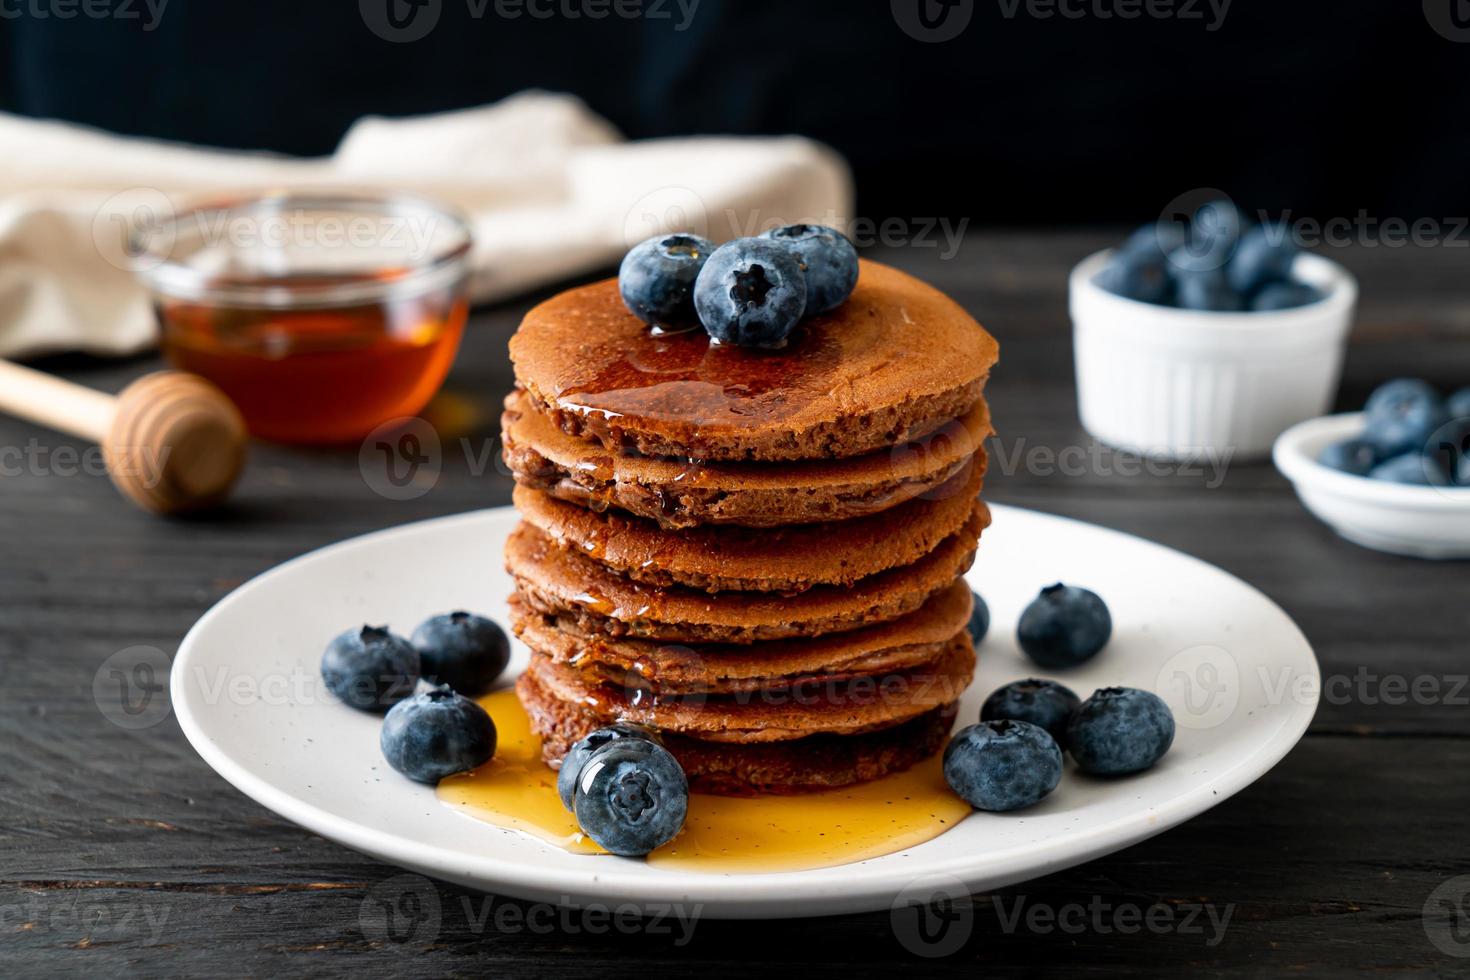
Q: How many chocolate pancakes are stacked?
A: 7